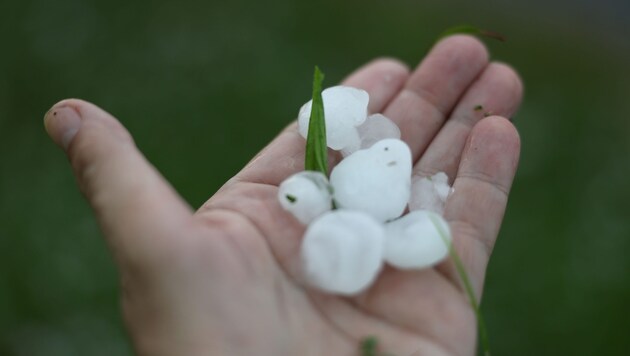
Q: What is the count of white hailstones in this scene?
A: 7